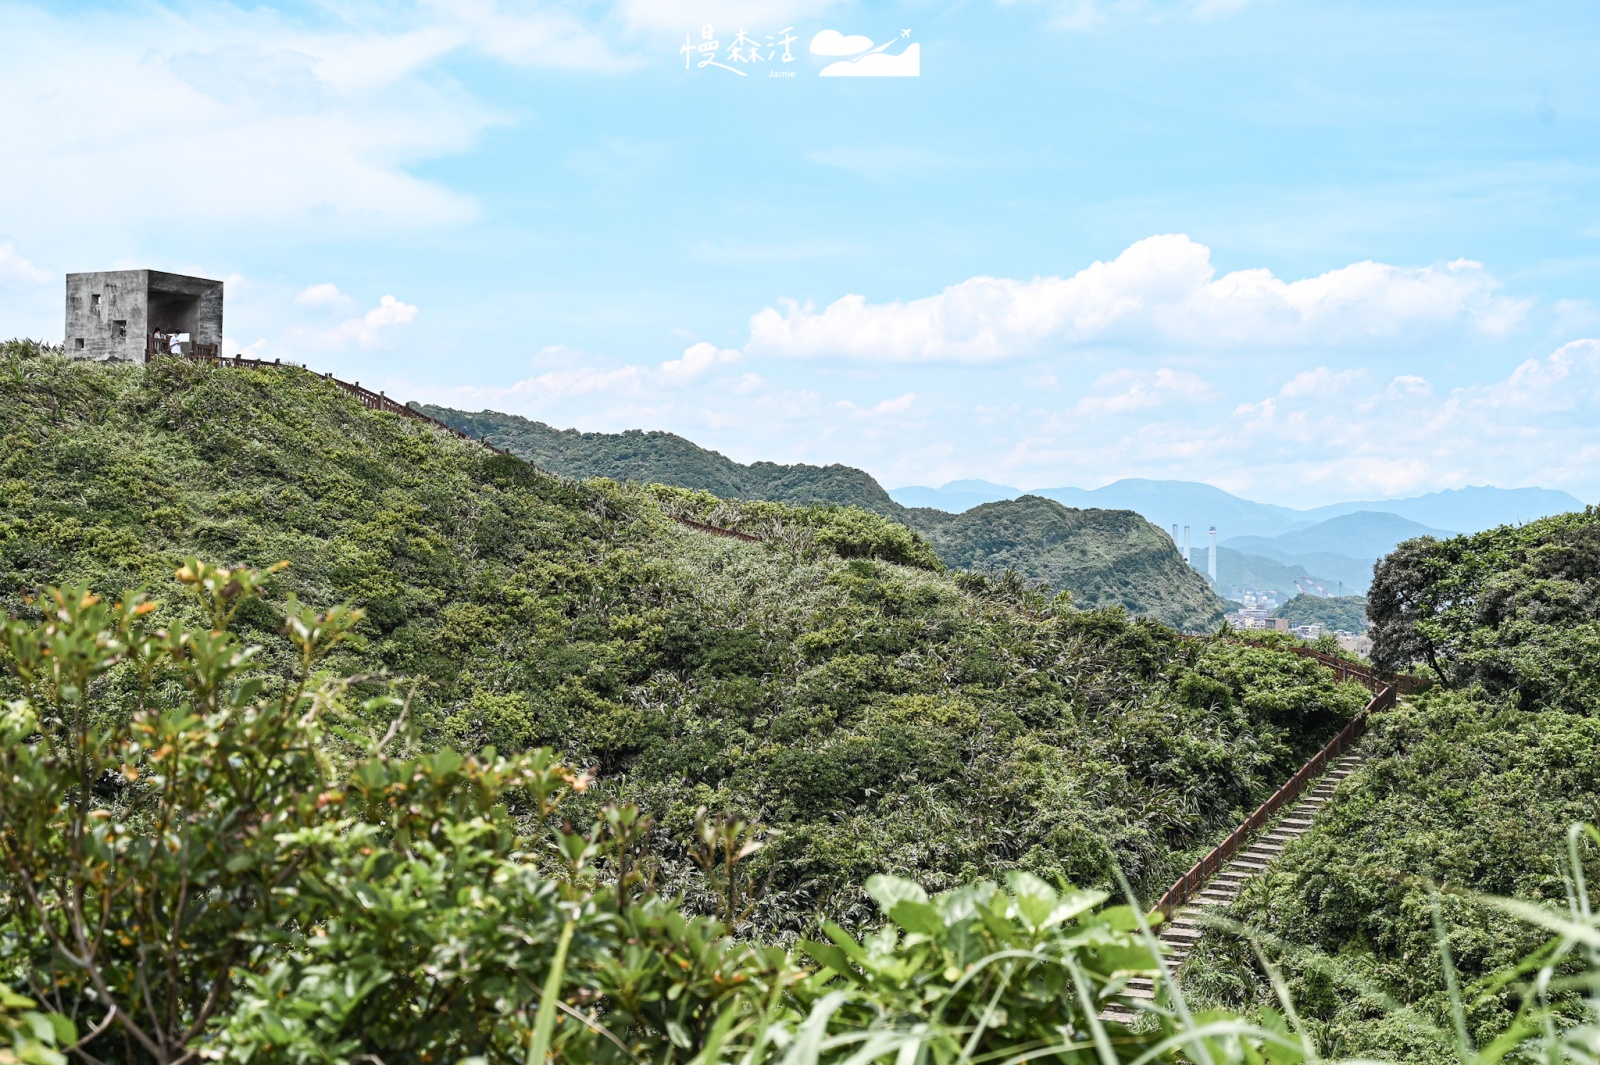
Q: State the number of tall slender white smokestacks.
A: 3